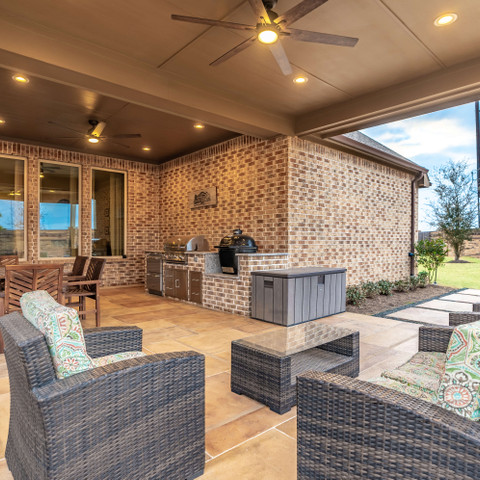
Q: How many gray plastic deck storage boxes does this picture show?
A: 1